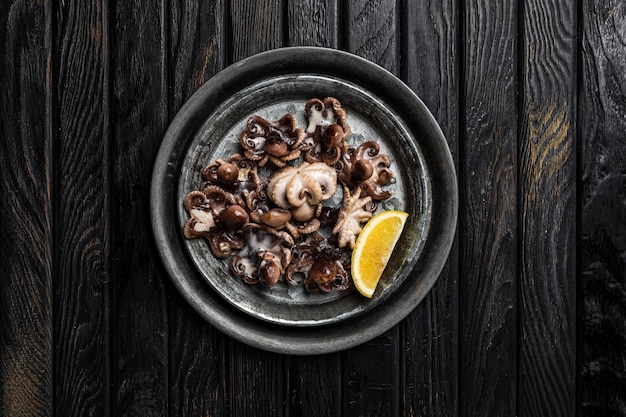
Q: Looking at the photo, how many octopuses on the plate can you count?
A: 10